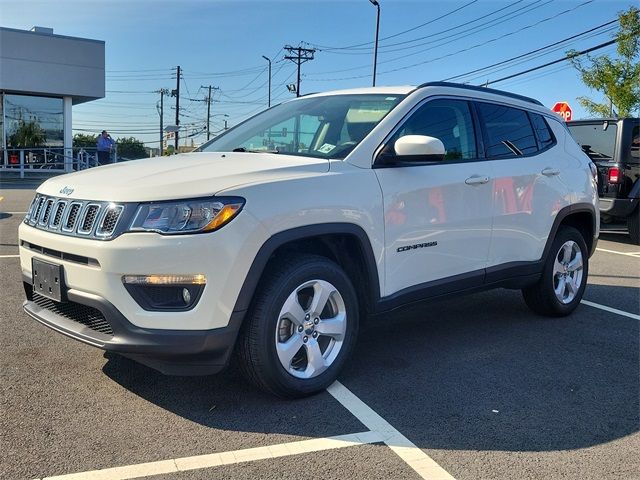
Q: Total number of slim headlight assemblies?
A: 1